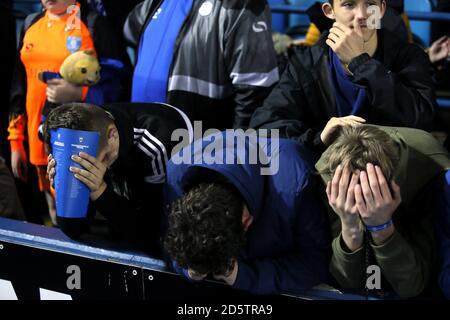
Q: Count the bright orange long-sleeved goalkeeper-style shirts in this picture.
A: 1